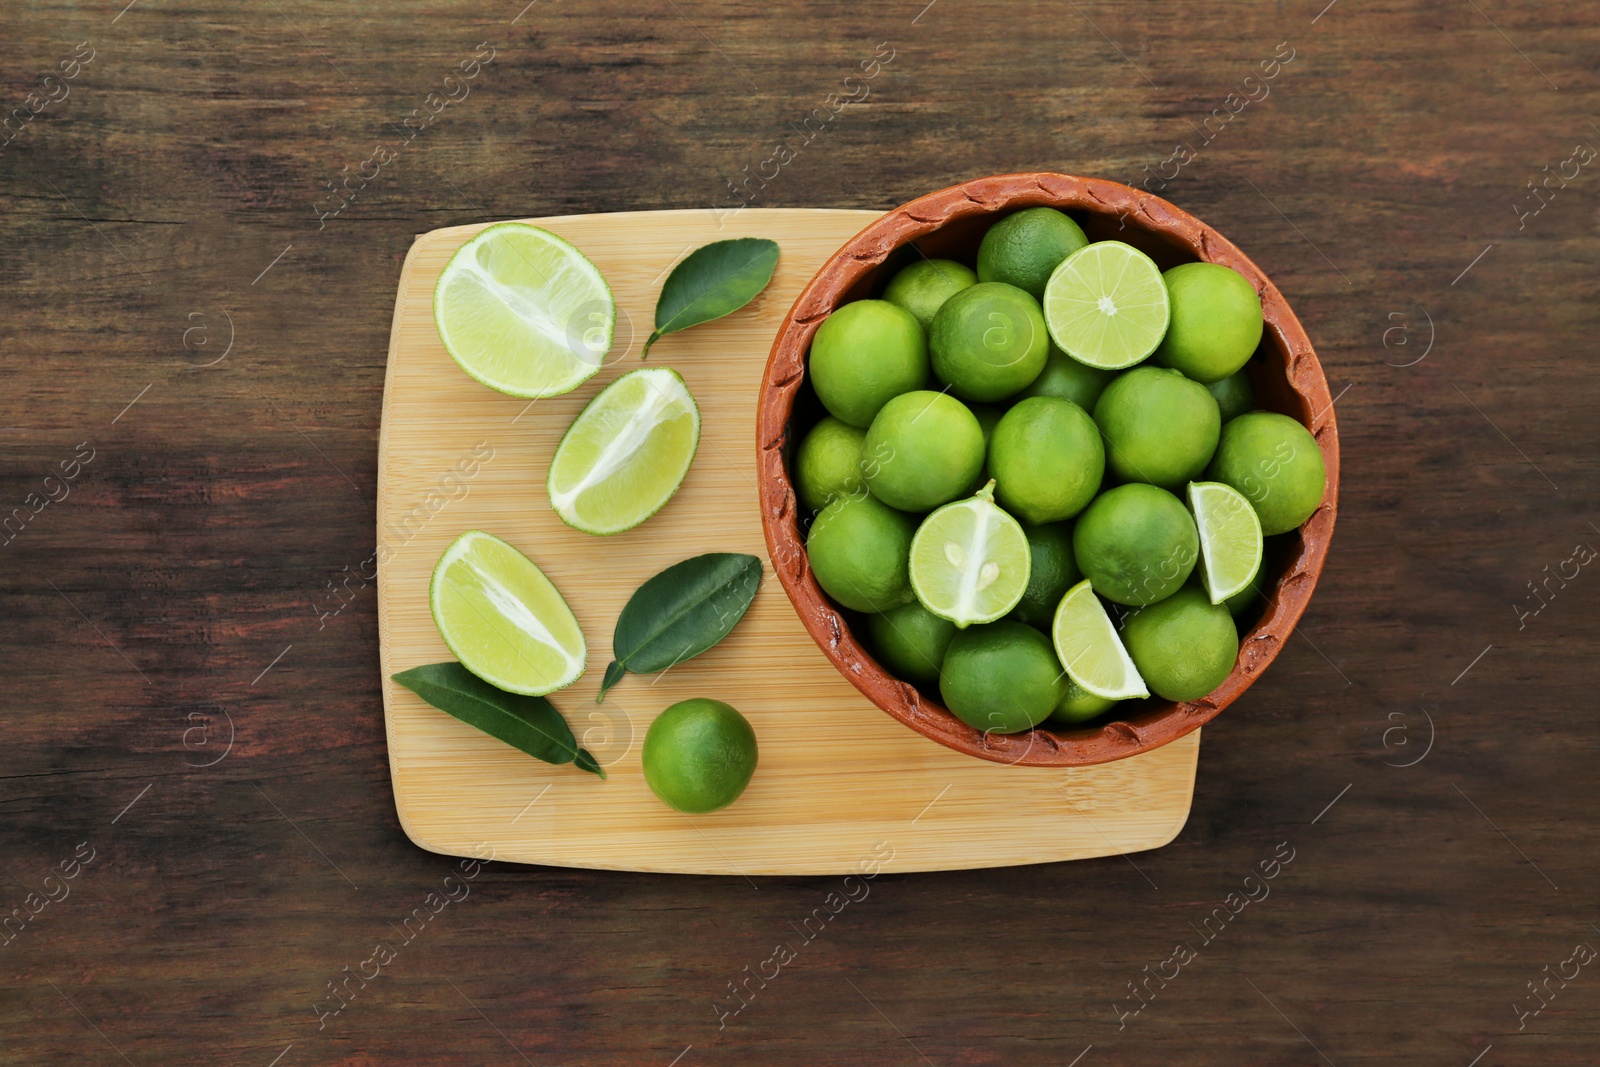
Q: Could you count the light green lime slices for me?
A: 7